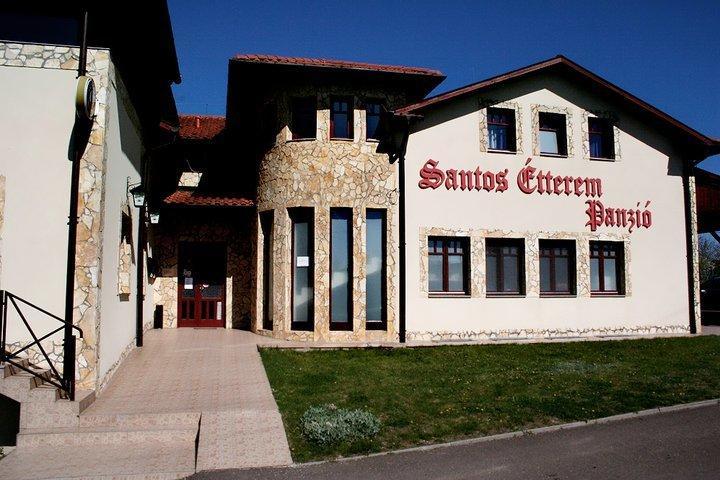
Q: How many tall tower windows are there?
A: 4